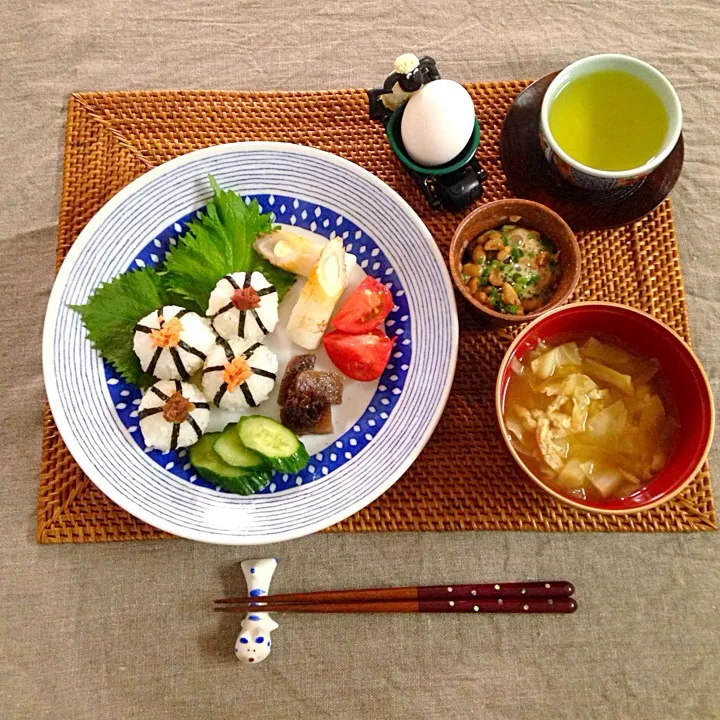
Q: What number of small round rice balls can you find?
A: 4